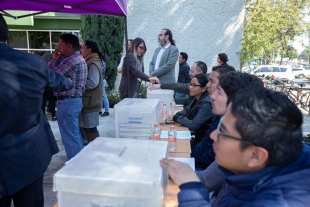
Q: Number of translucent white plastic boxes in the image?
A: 3